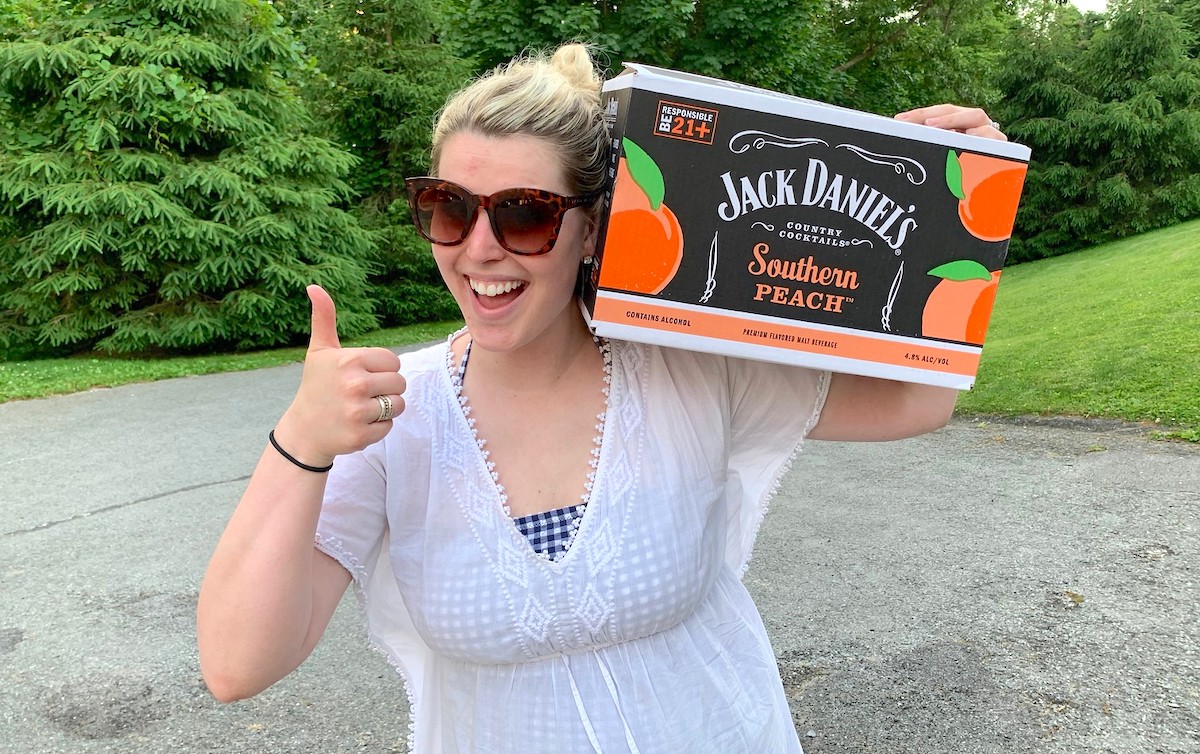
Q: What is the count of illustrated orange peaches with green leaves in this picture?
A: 3